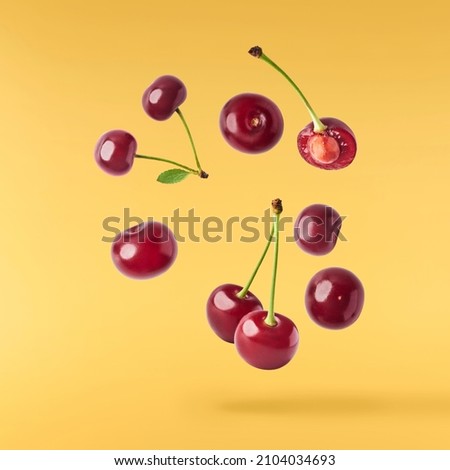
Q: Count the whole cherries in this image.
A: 8